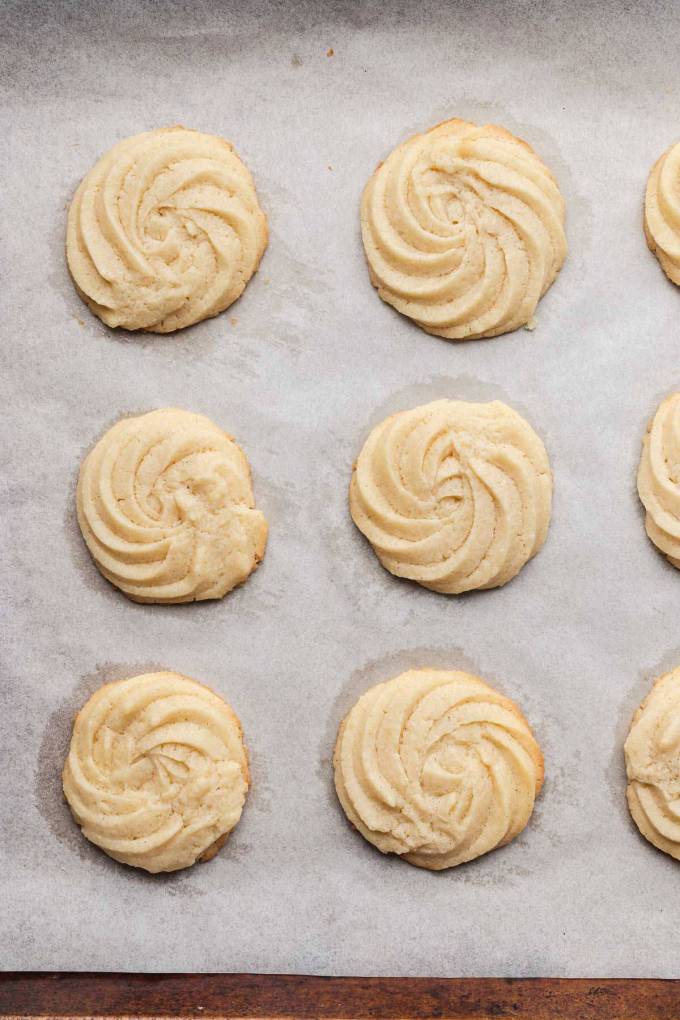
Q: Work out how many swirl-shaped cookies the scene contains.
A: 9